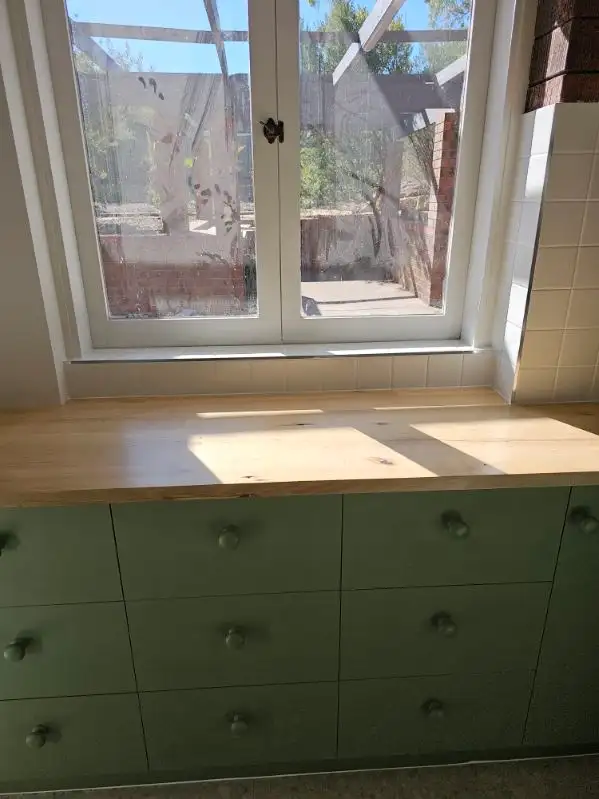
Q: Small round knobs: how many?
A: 10